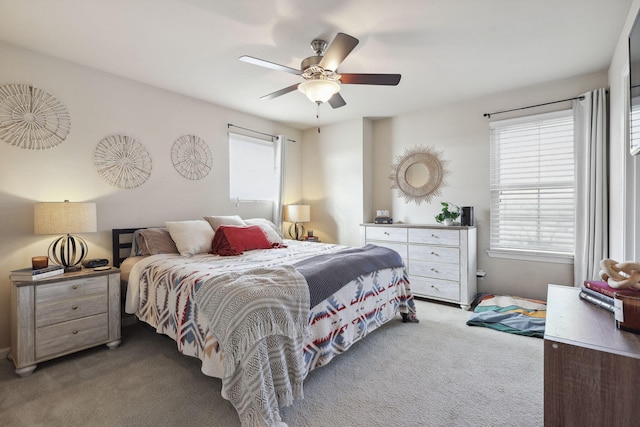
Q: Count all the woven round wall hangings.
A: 3